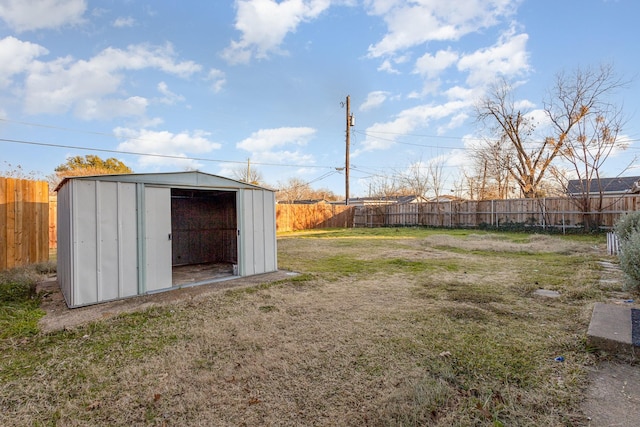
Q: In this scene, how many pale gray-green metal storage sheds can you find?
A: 1